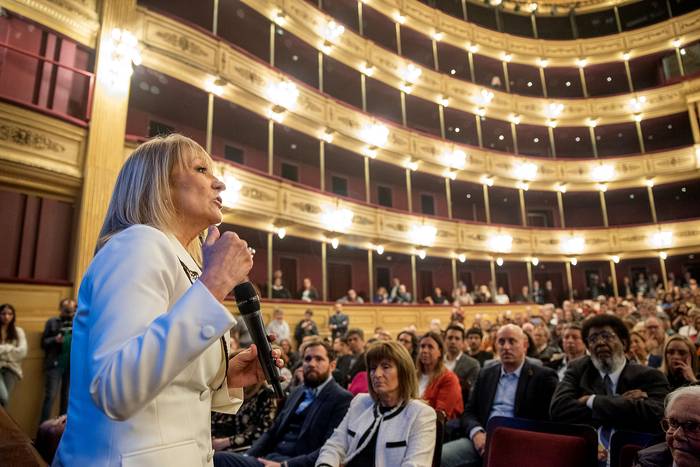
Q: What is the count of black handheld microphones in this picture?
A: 1